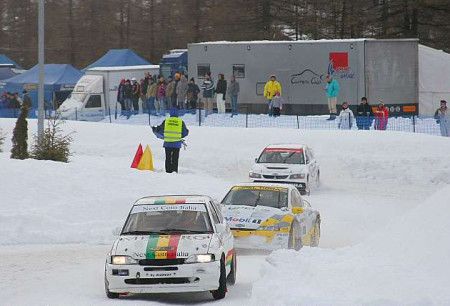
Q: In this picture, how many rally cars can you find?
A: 3